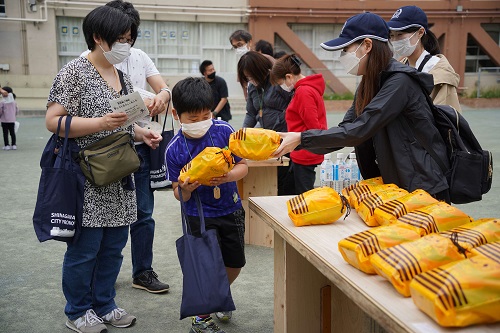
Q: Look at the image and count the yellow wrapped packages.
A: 13